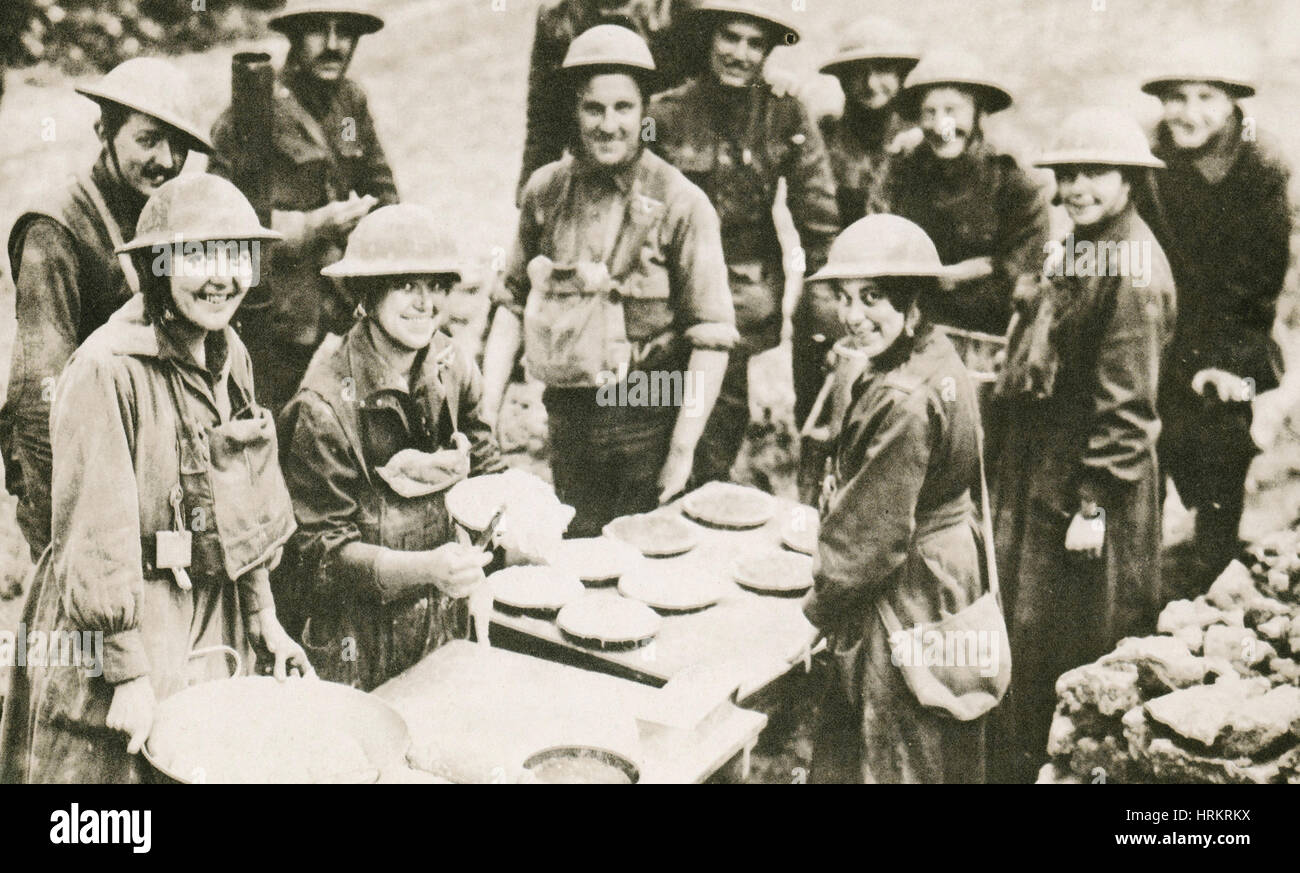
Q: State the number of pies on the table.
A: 8